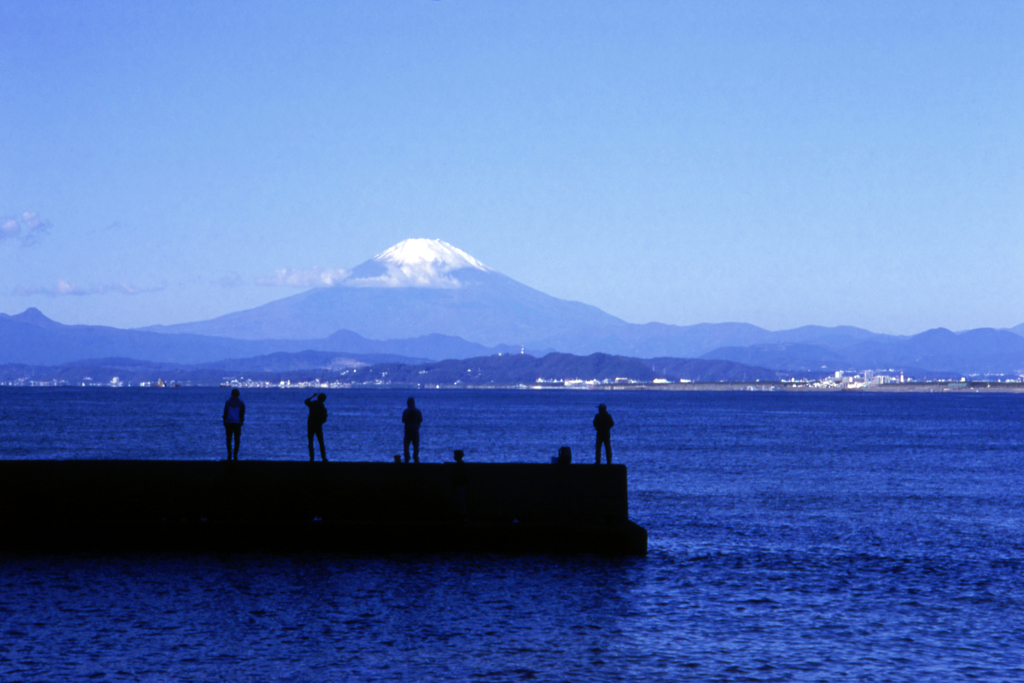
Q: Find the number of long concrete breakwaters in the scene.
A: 1